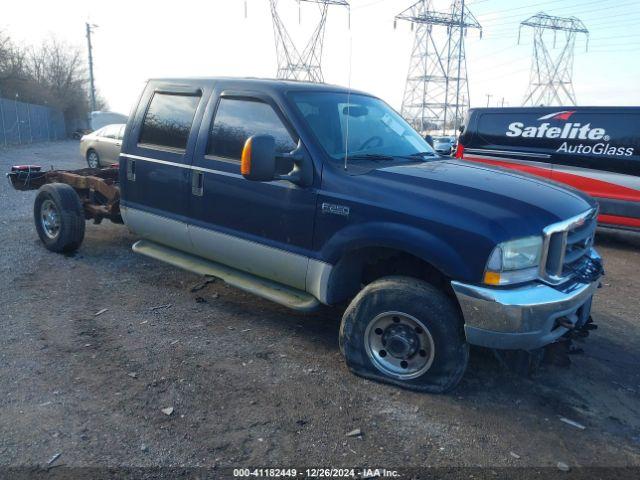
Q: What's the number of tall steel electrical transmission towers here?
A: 3